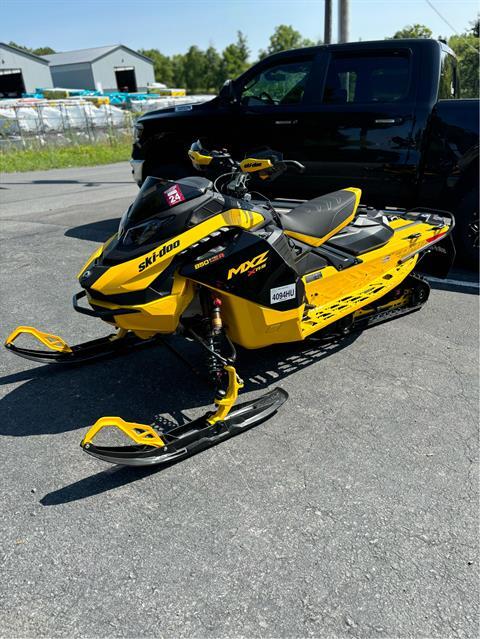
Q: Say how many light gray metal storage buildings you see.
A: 2